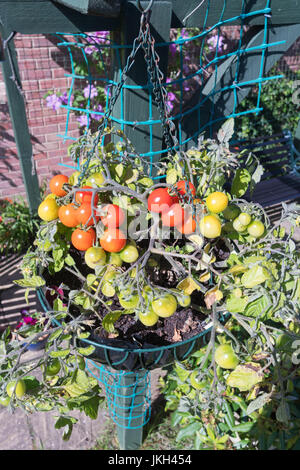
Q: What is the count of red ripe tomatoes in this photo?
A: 11